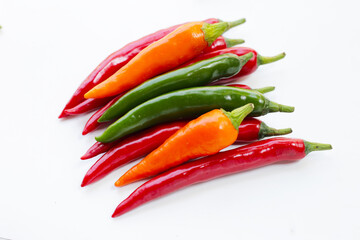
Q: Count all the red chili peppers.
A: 6